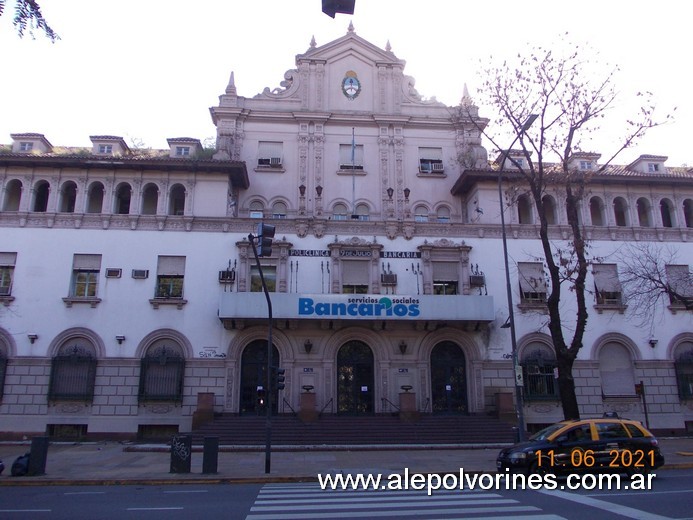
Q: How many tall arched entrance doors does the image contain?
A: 3